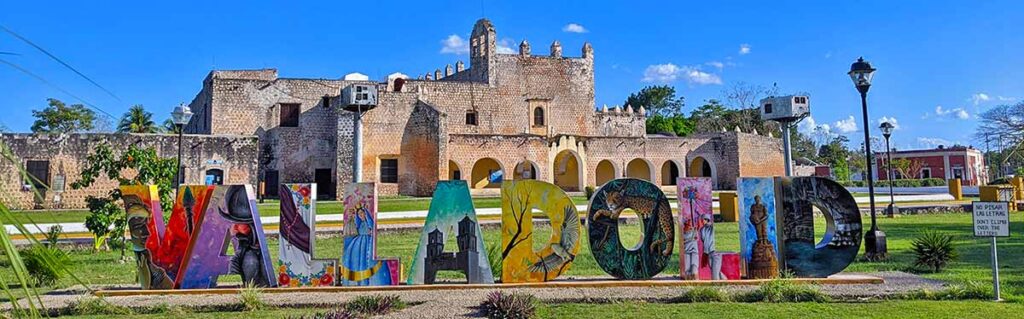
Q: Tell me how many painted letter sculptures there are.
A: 10